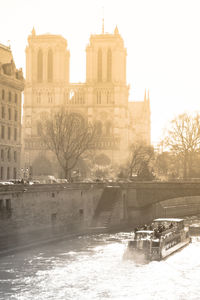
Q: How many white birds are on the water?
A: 0